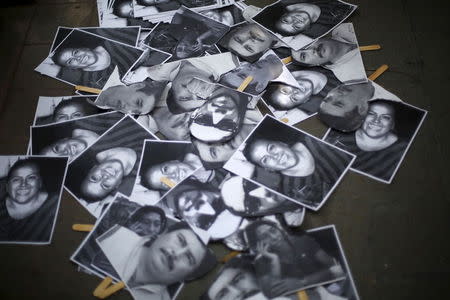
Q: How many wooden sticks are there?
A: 12